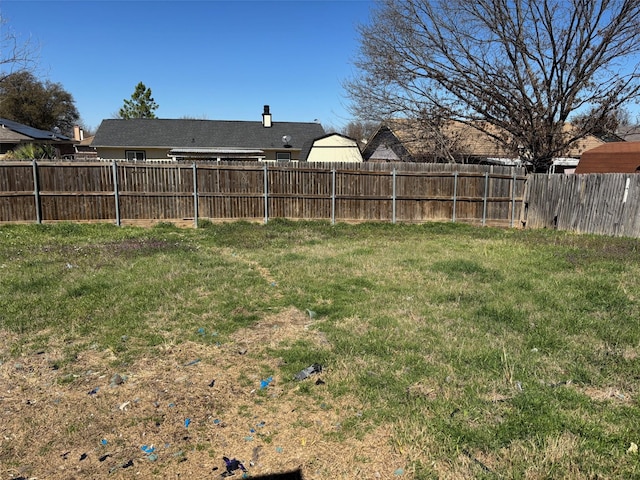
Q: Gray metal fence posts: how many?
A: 9